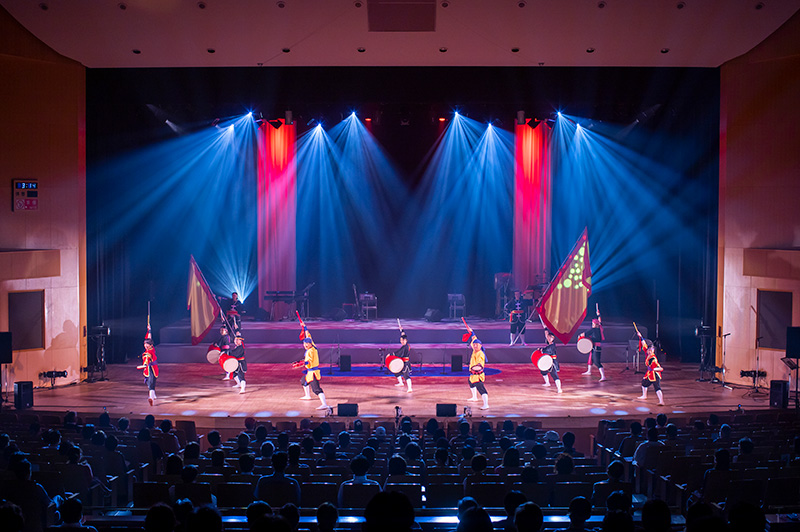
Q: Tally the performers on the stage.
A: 11